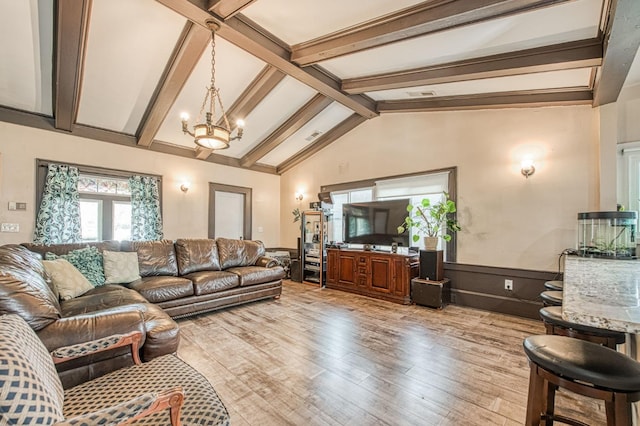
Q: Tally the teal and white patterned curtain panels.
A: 2